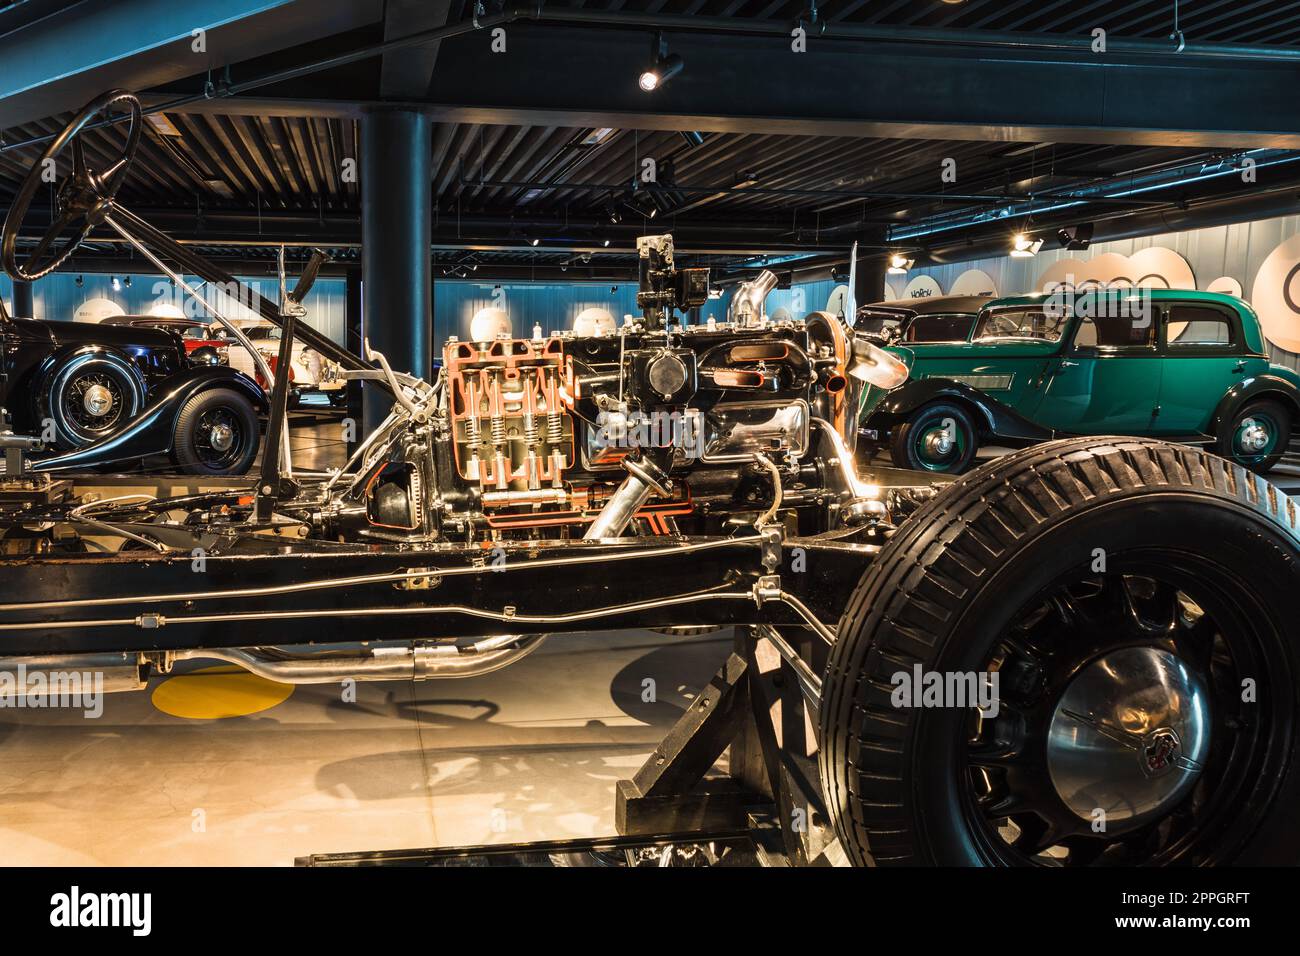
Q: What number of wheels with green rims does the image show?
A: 2